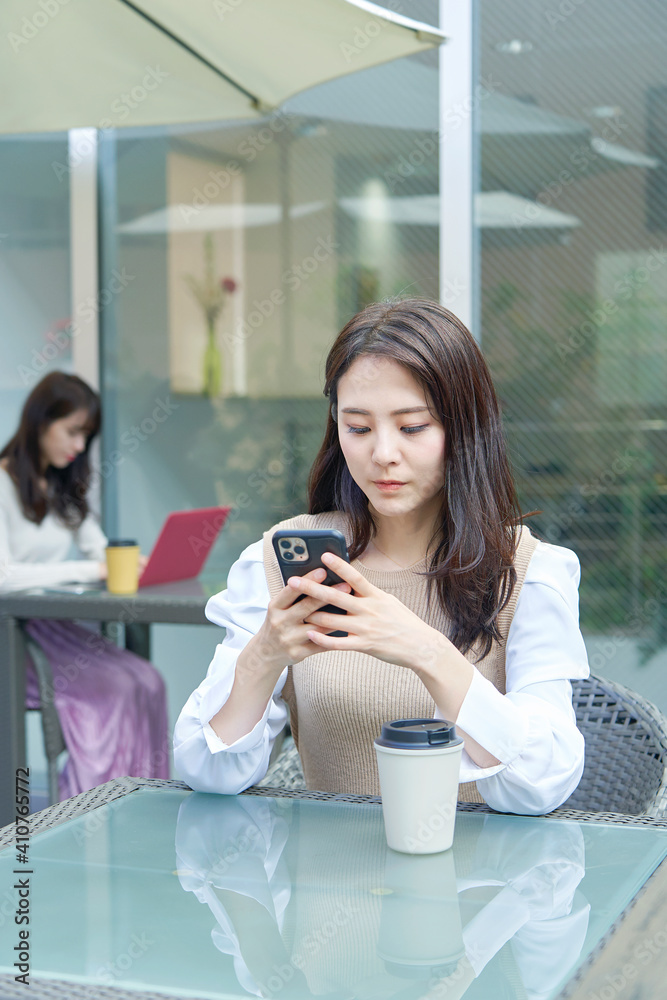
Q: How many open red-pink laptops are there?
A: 1